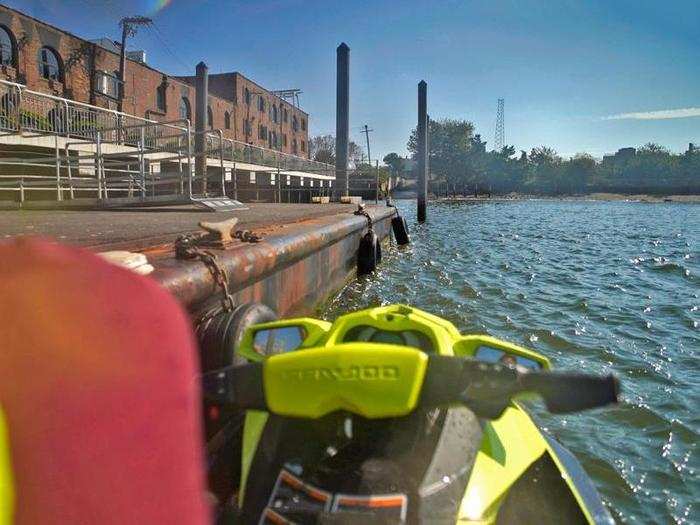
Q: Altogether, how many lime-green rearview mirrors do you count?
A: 2